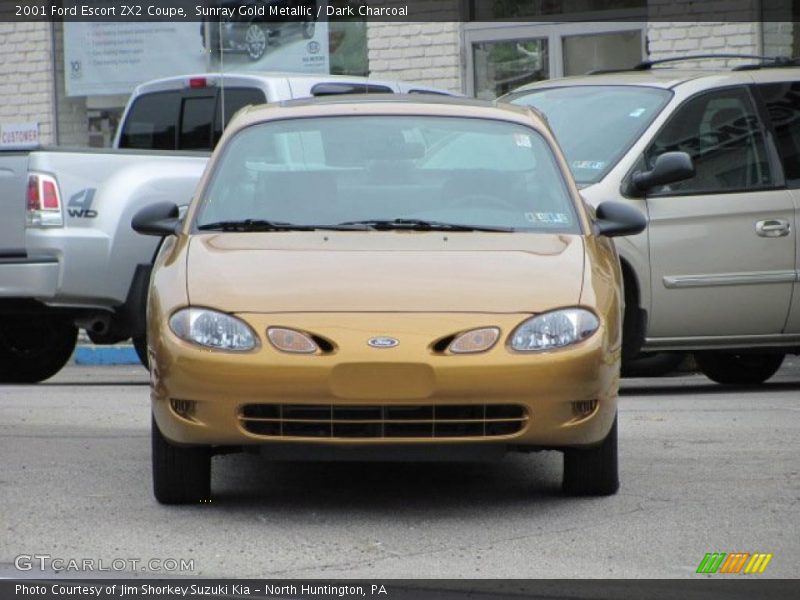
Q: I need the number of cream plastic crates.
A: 0